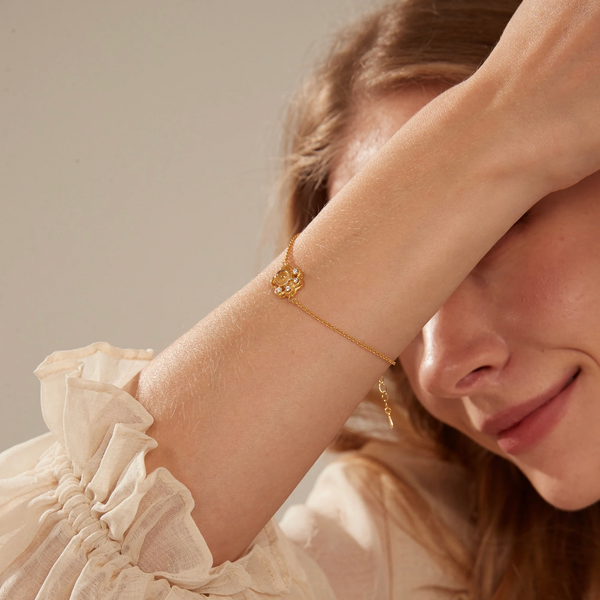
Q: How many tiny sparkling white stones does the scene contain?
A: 4